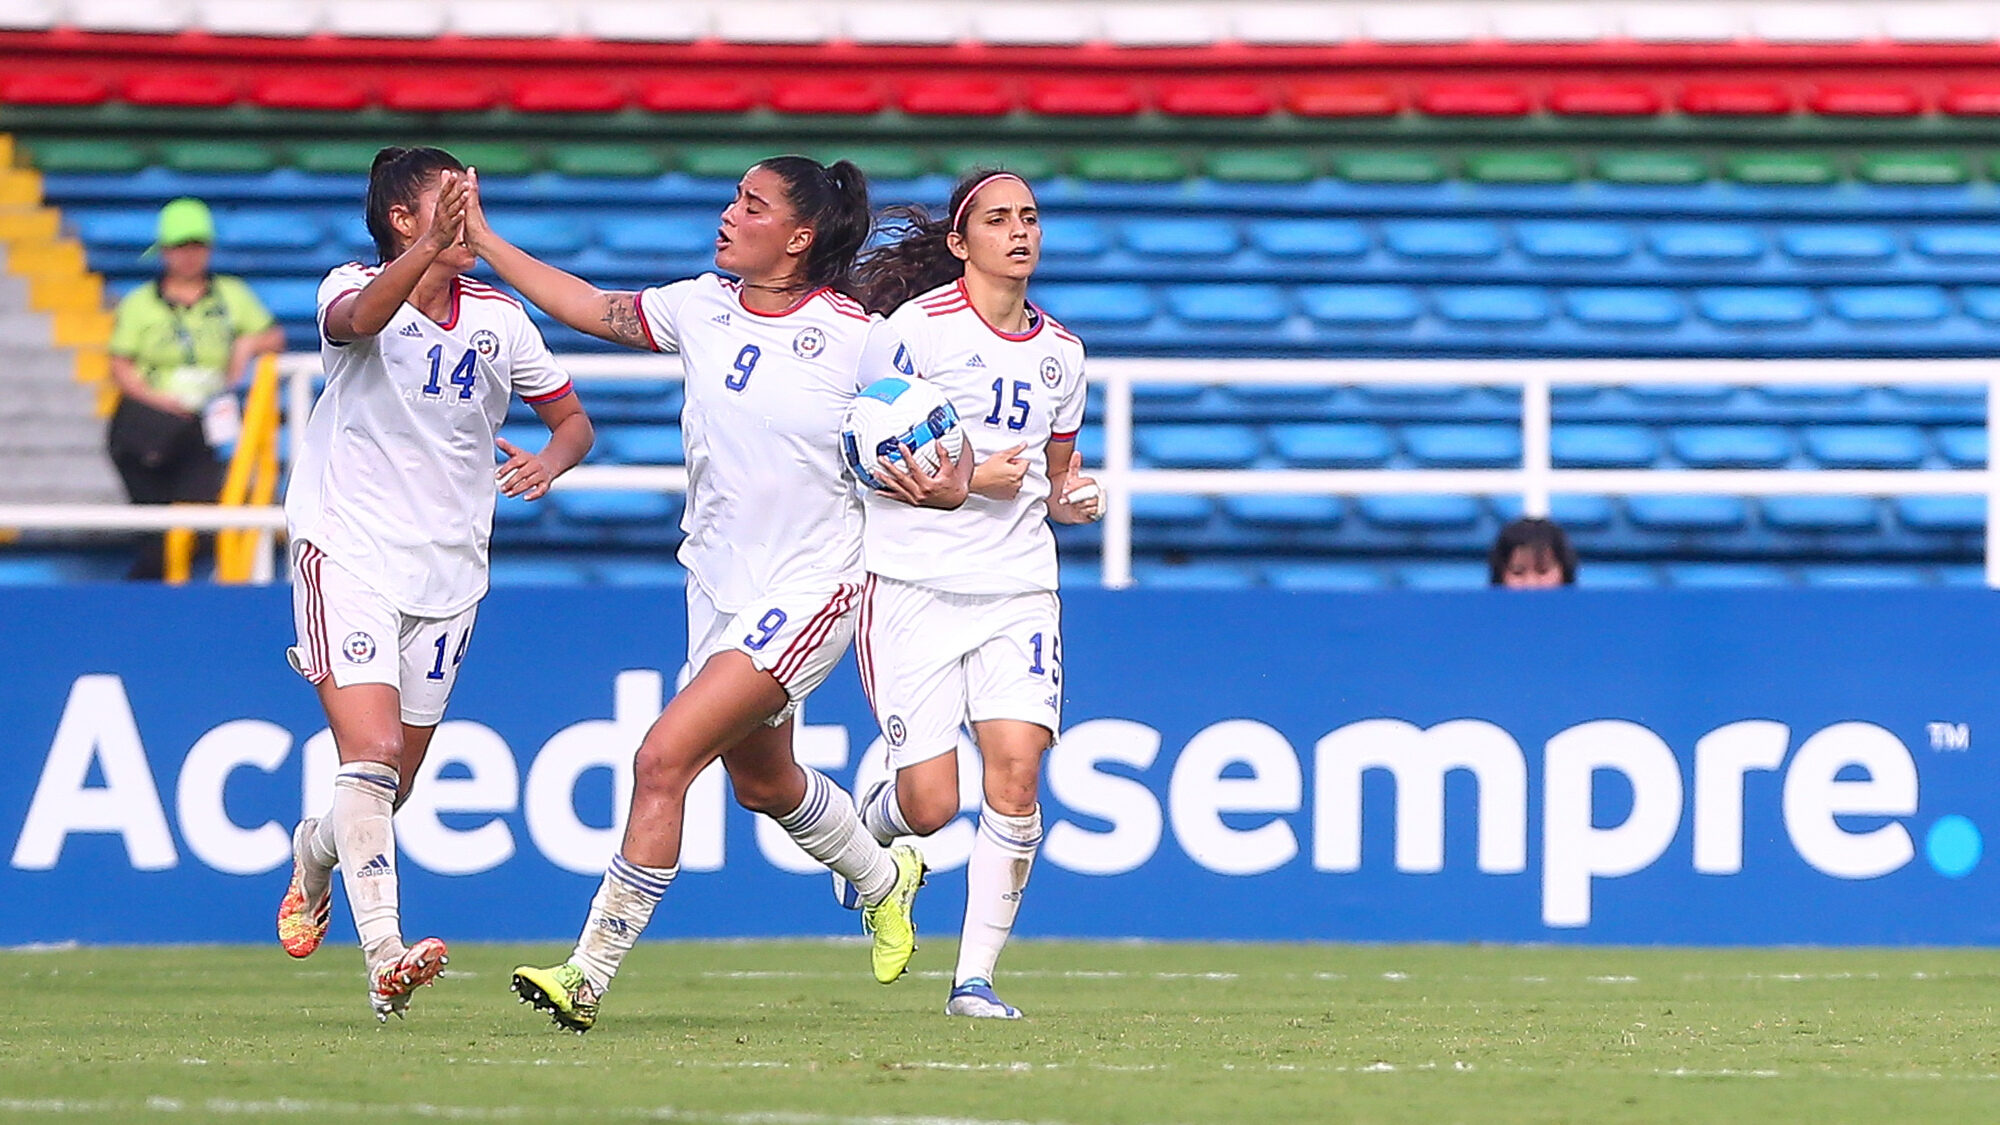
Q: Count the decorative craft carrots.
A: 0